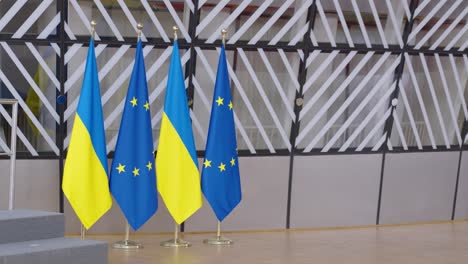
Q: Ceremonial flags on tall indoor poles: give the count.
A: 4